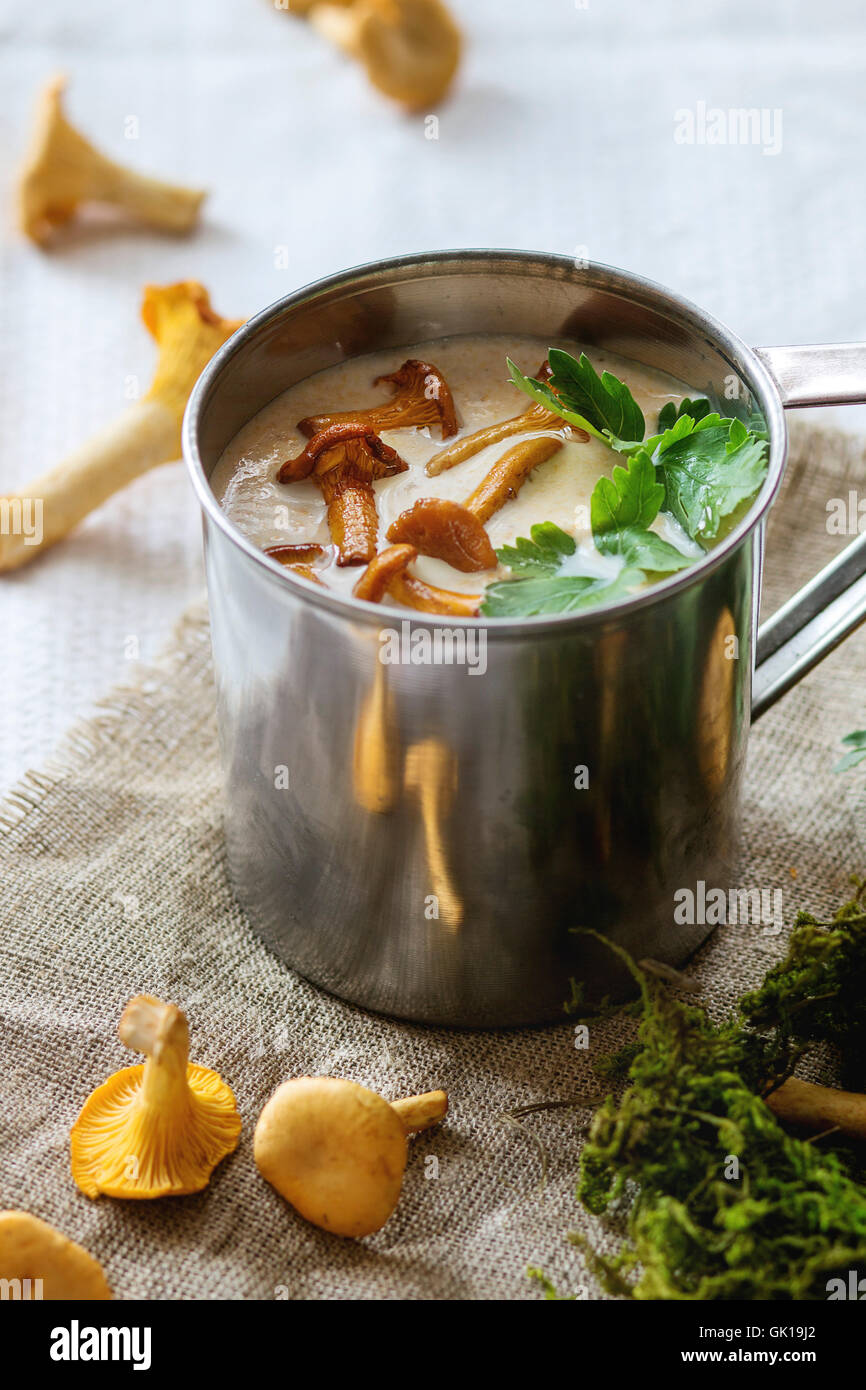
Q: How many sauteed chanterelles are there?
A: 6